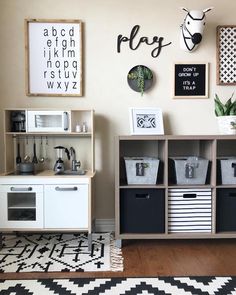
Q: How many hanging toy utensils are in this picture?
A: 5